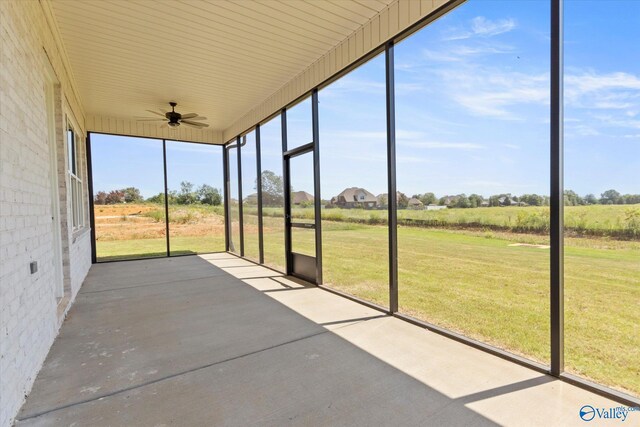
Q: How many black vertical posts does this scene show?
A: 9